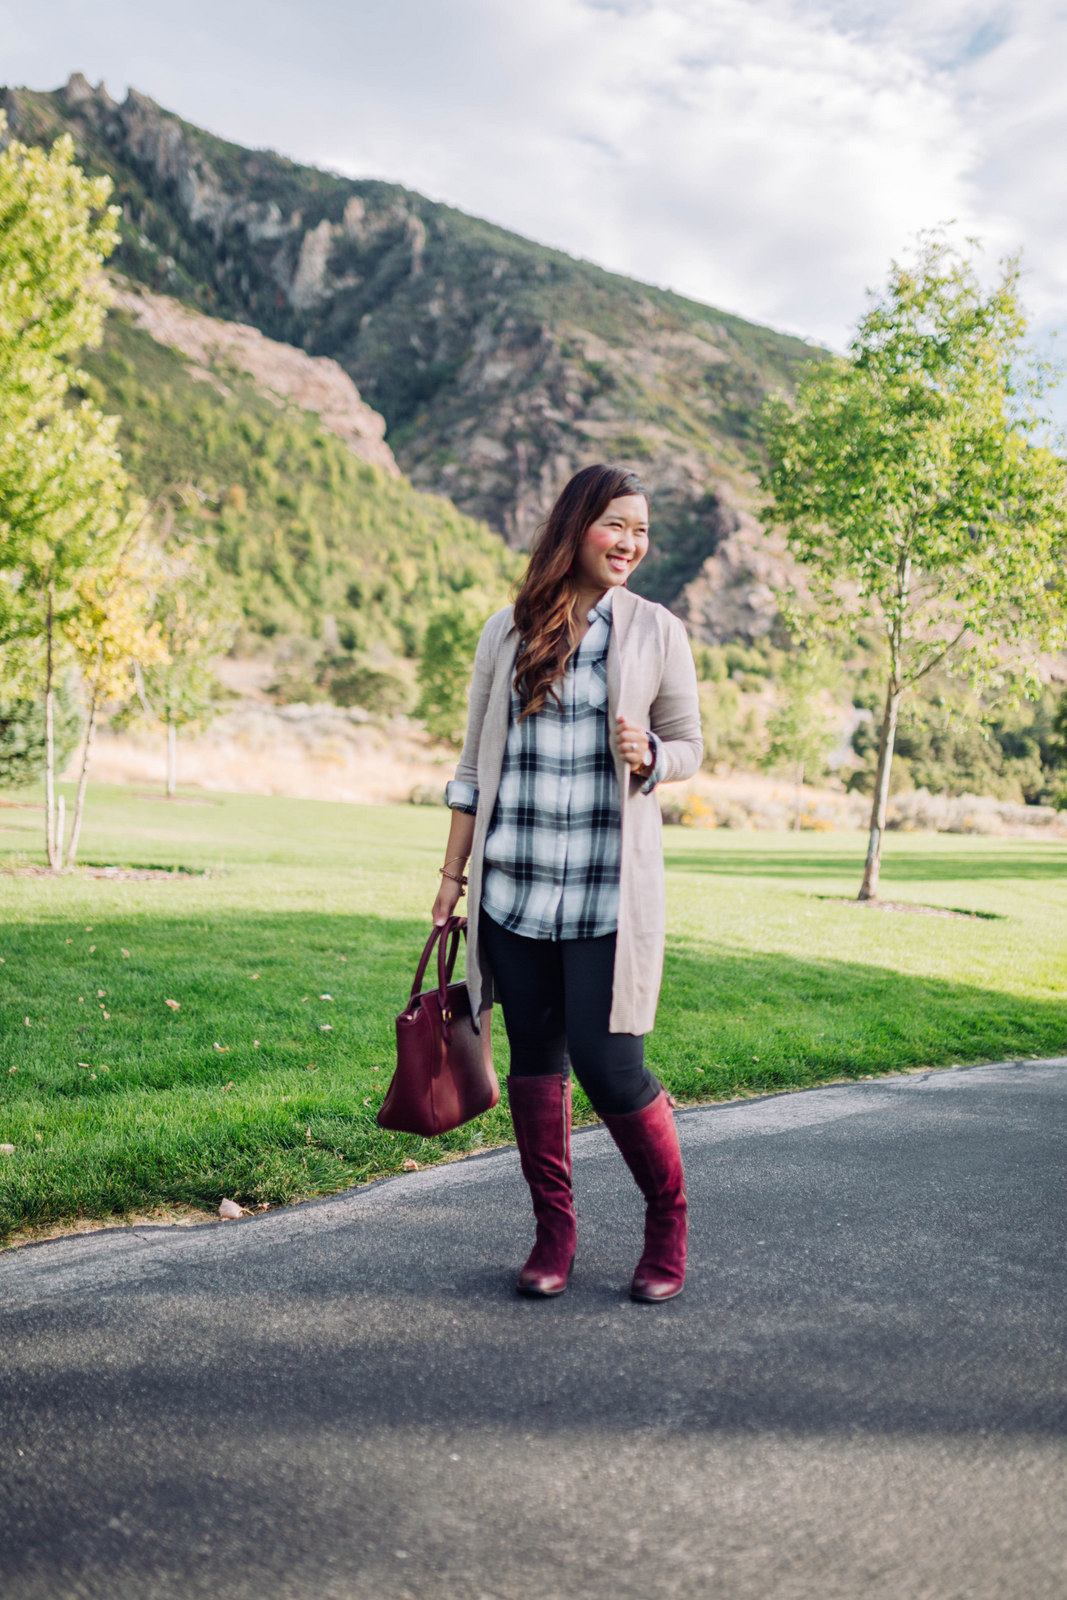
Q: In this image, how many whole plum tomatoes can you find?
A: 0